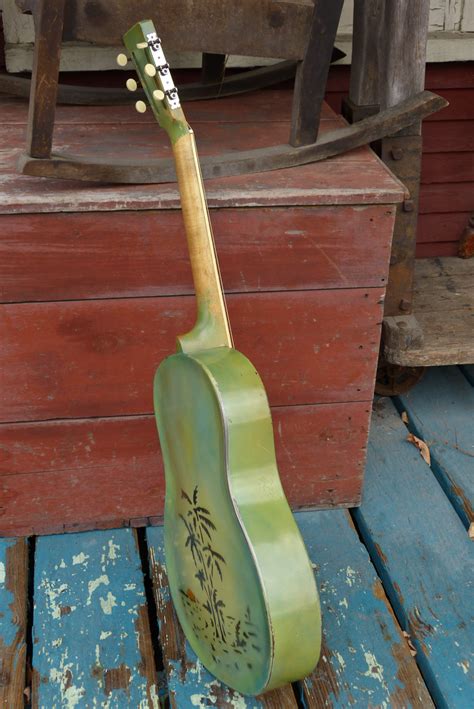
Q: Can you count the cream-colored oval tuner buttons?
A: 6